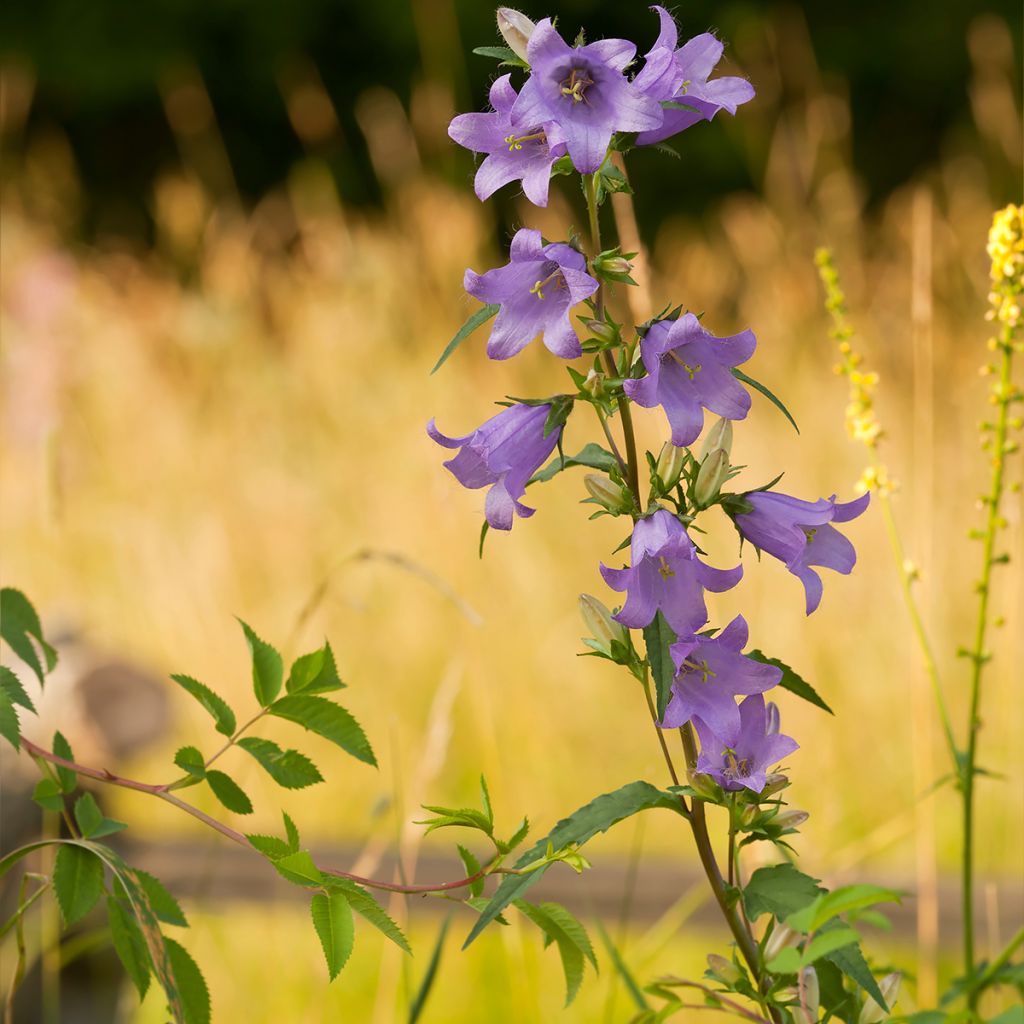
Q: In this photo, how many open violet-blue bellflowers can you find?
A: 10